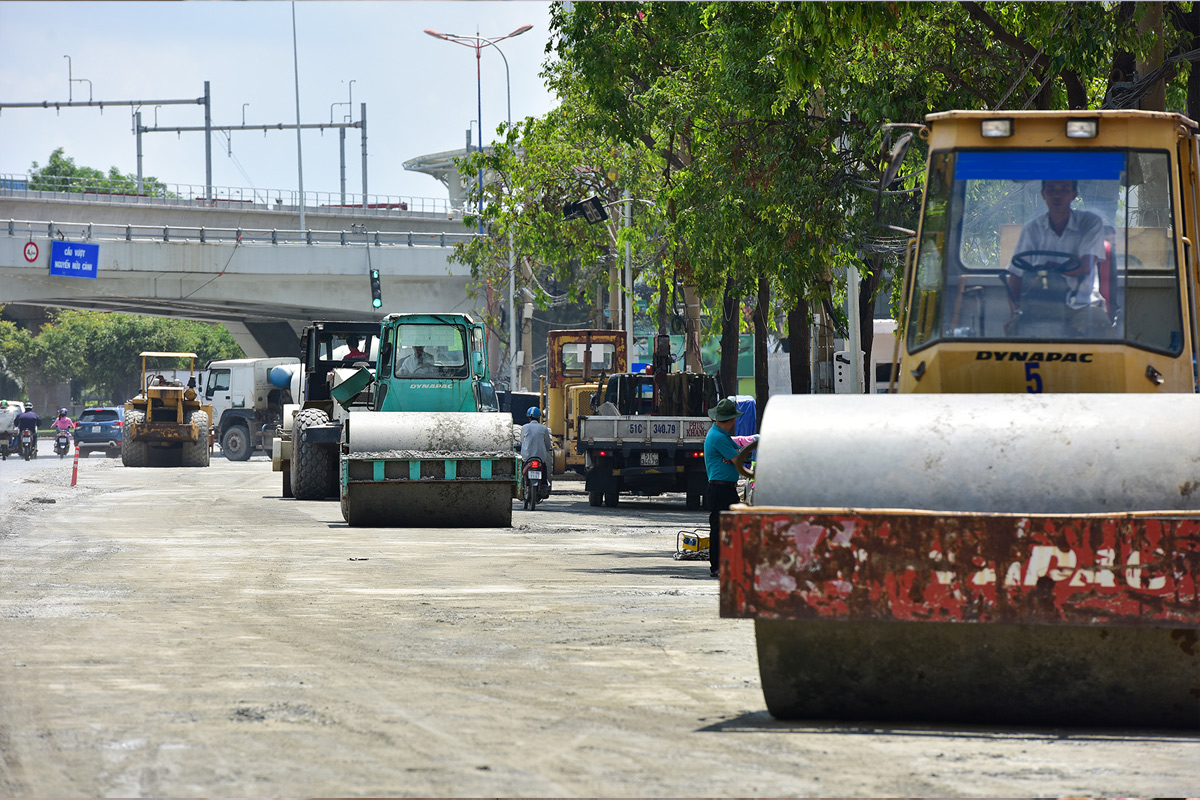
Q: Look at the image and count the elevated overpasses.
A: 2